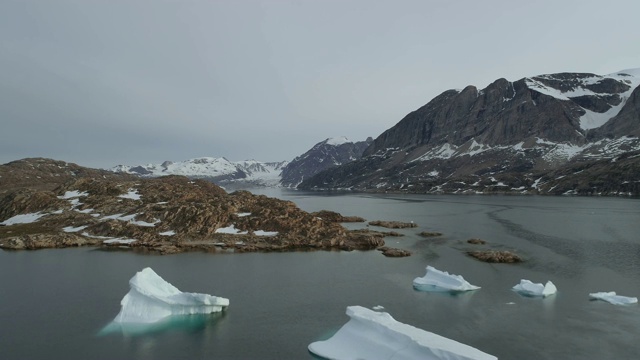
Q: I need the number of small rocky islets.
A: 5